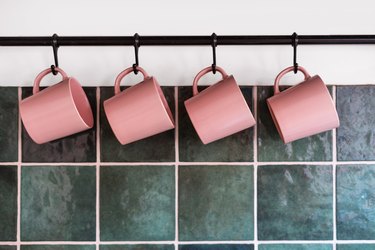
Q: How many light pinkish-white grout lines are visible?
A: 7